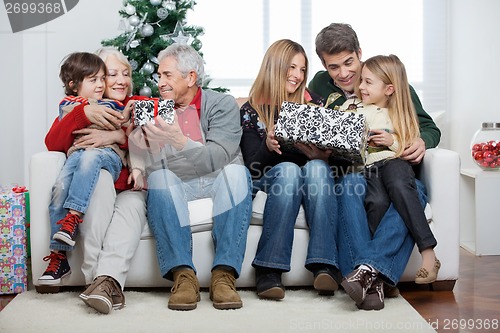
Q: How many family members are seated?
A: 6